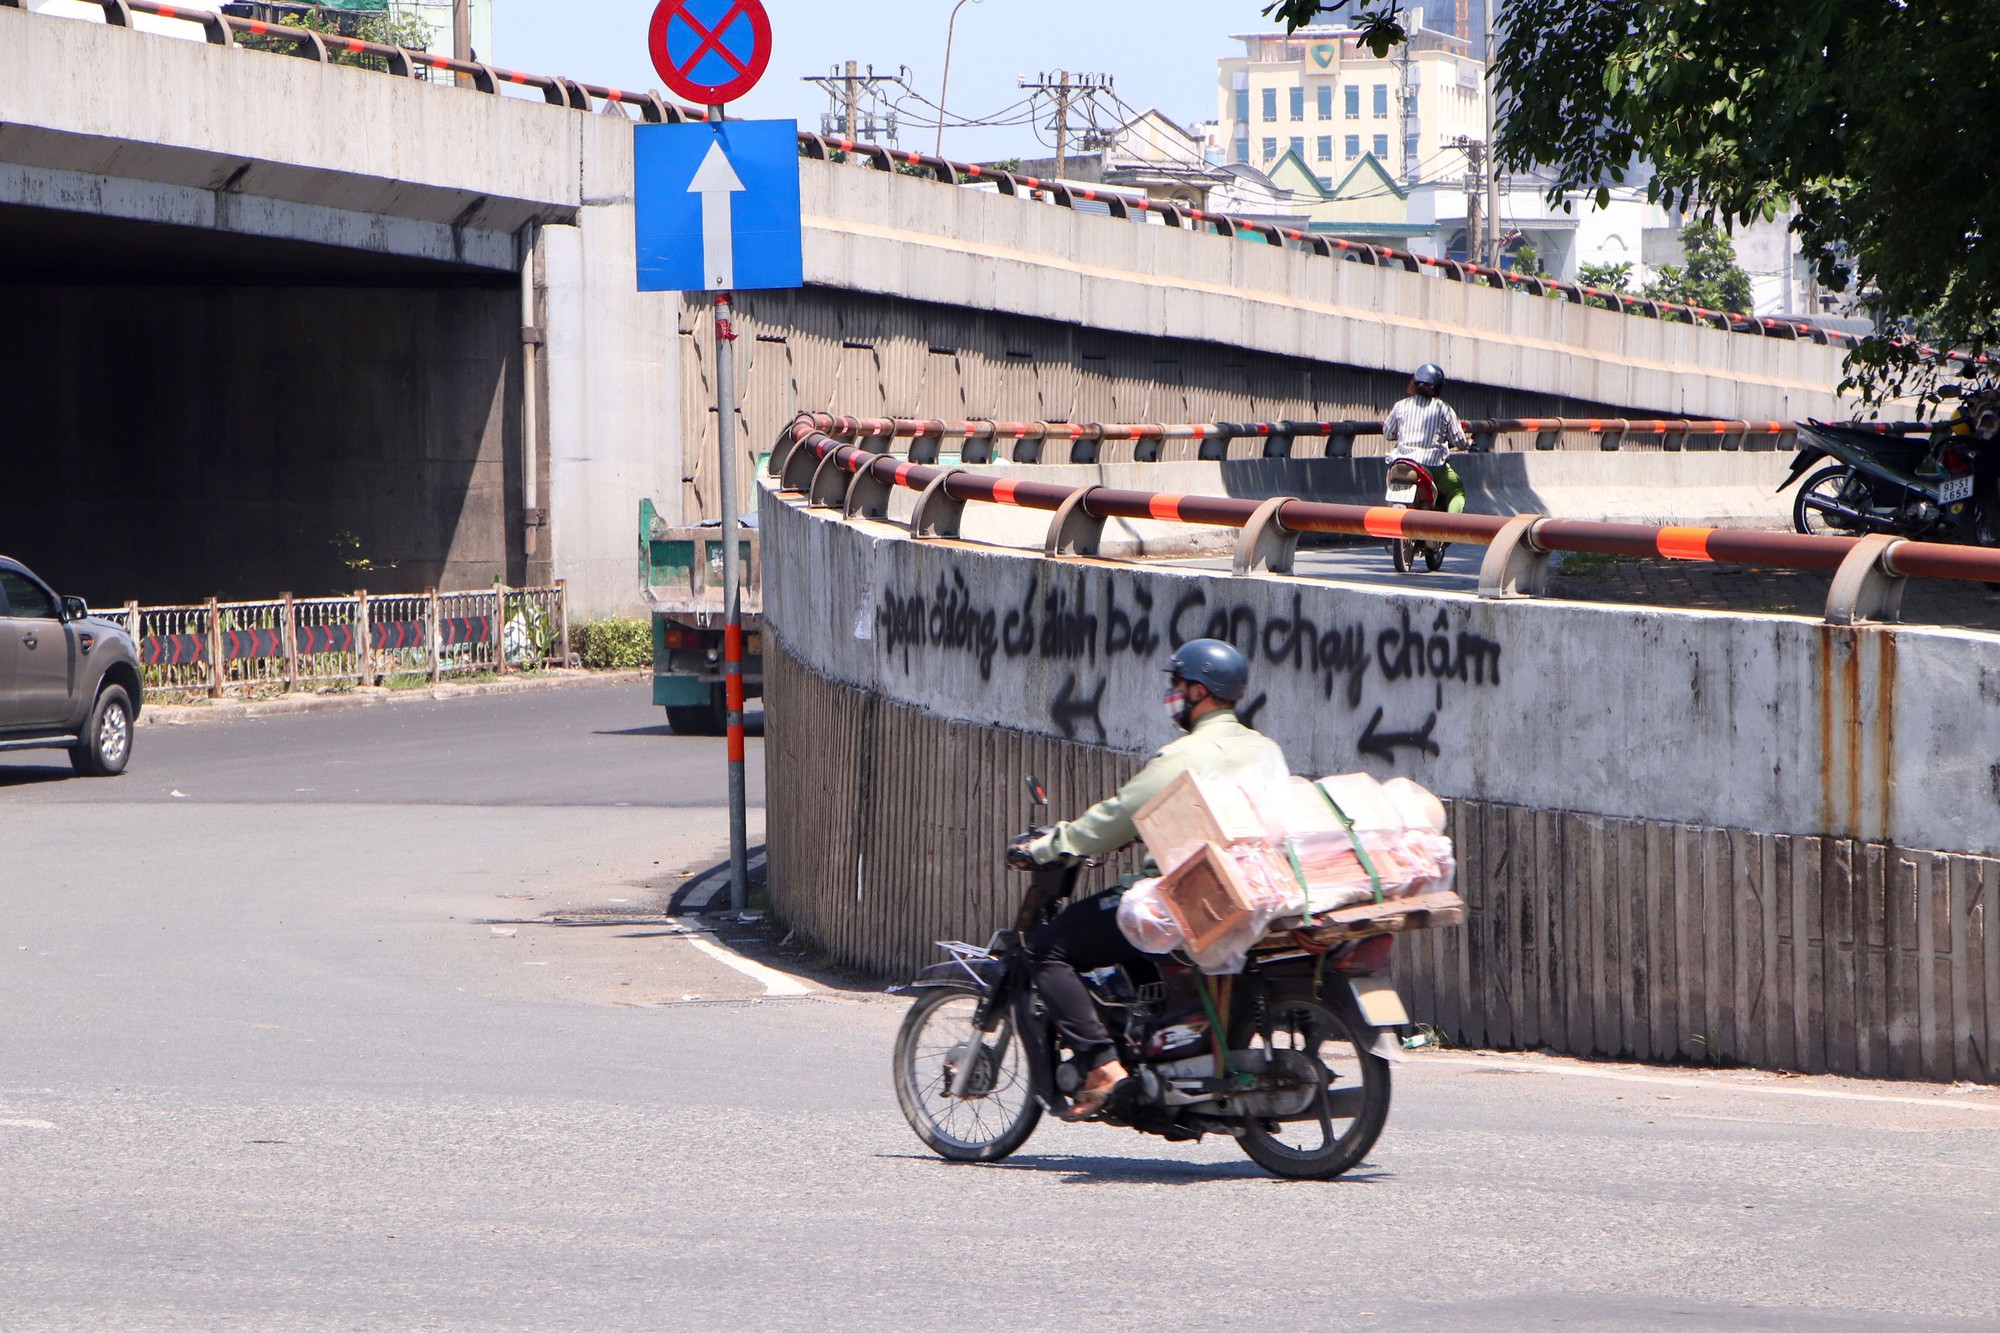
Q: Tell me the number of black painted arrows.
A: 3